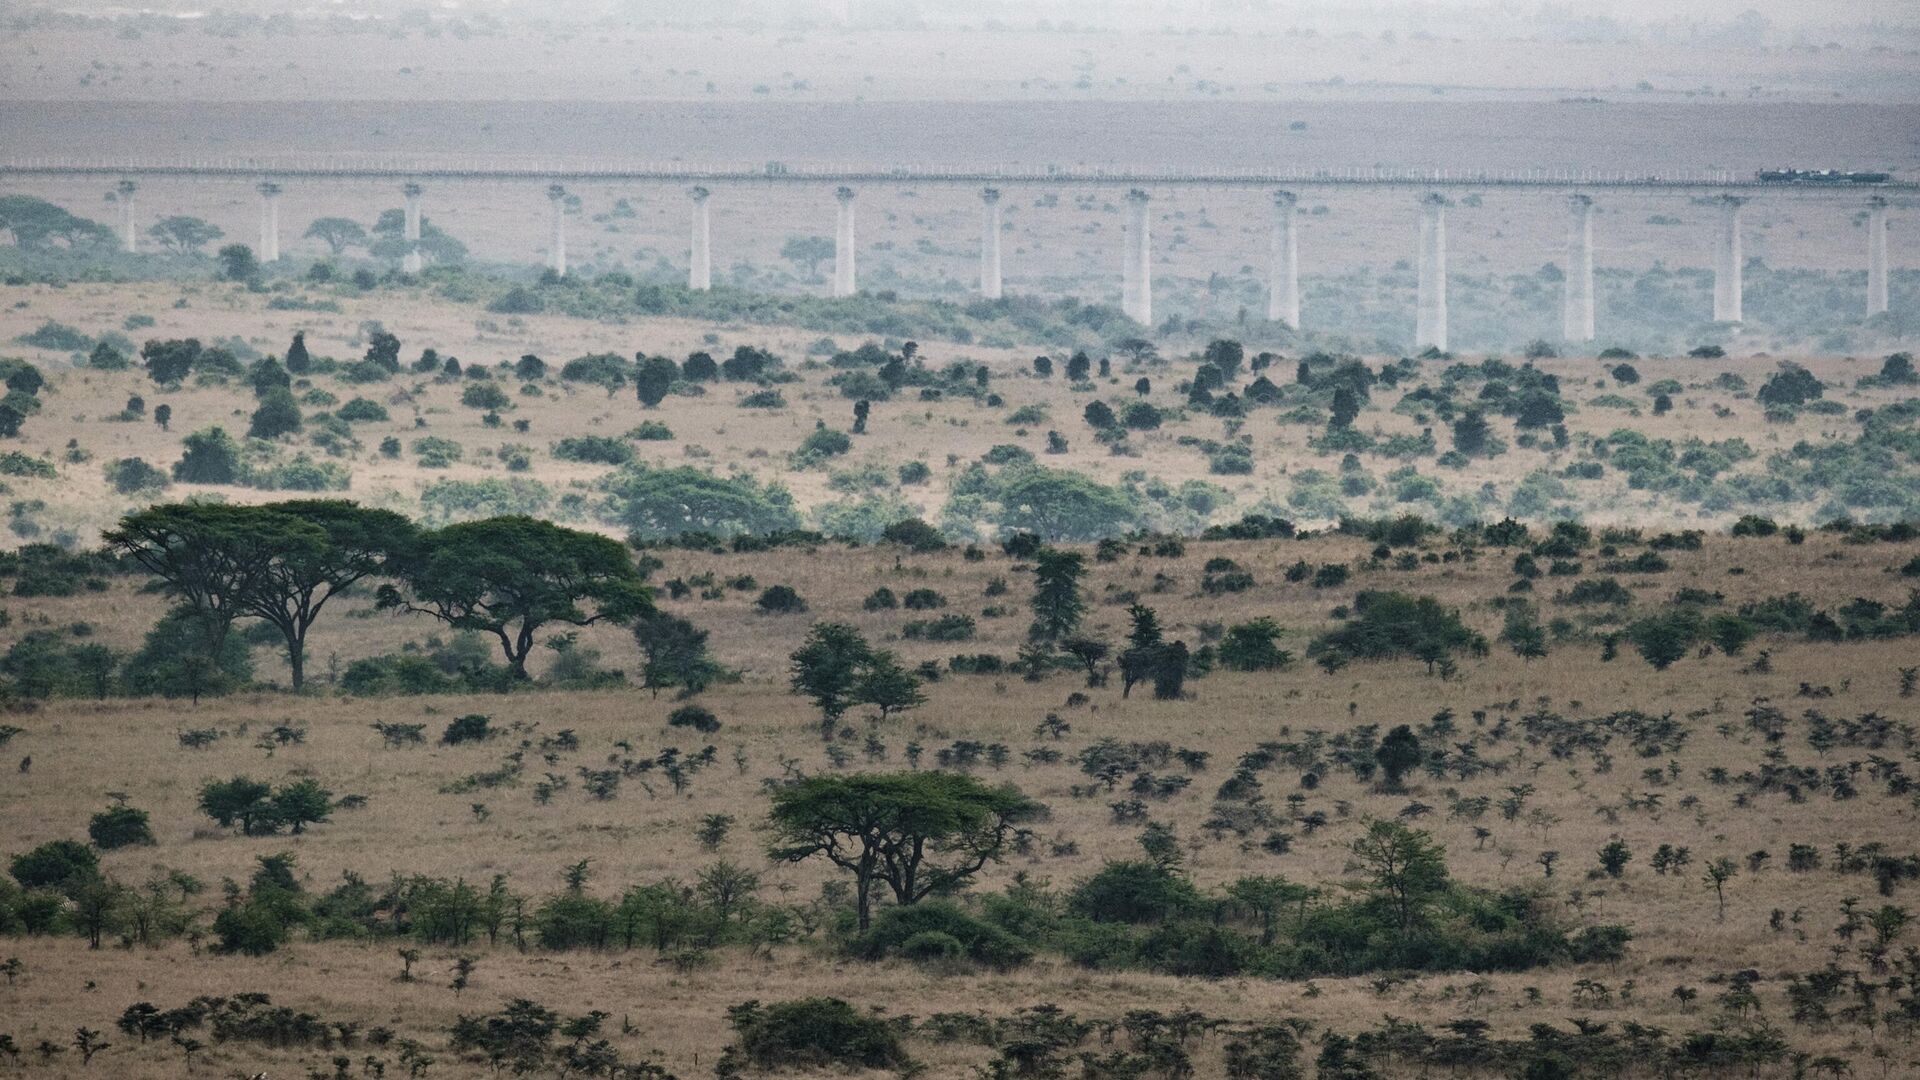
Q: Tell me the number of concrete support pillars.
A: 13